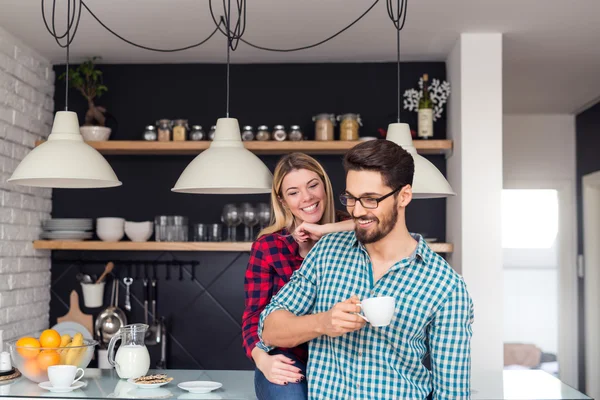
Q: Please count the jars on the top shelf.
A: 11